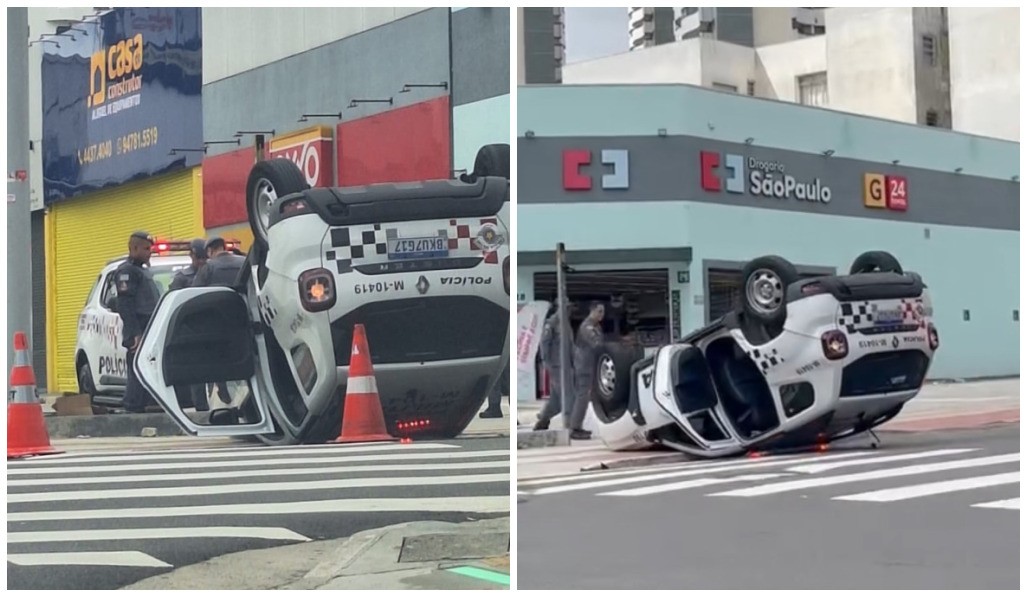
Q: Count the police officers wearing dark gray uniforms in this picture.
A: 5